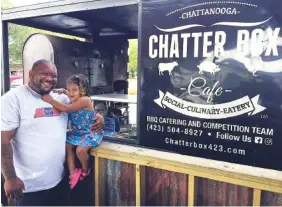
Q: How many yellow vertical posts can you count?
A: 4